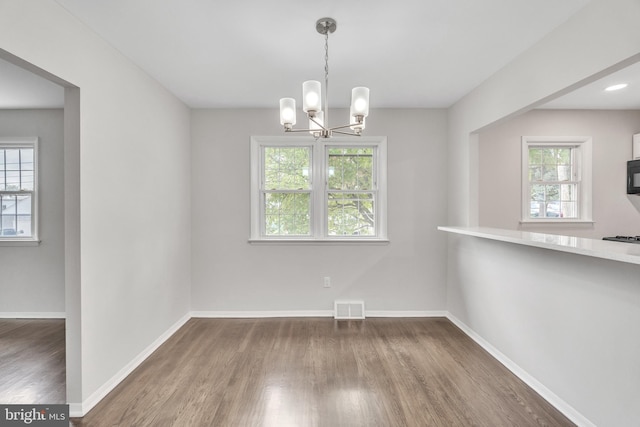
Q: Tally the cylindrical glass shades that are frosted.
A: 5